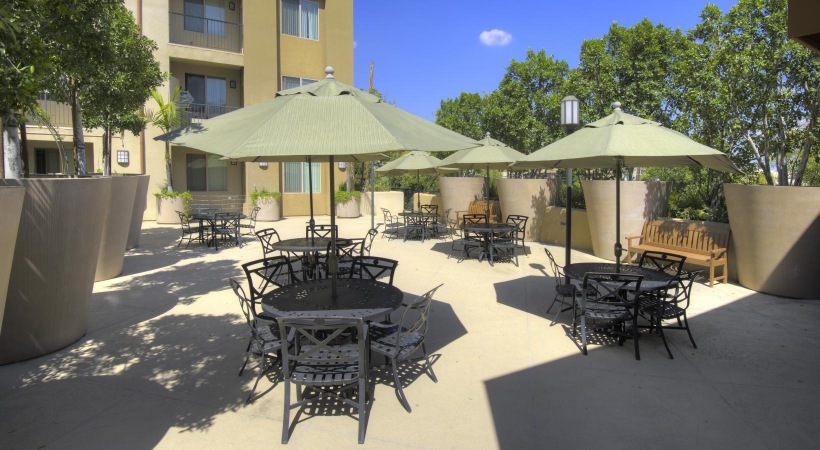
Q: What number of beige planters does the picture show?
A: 11